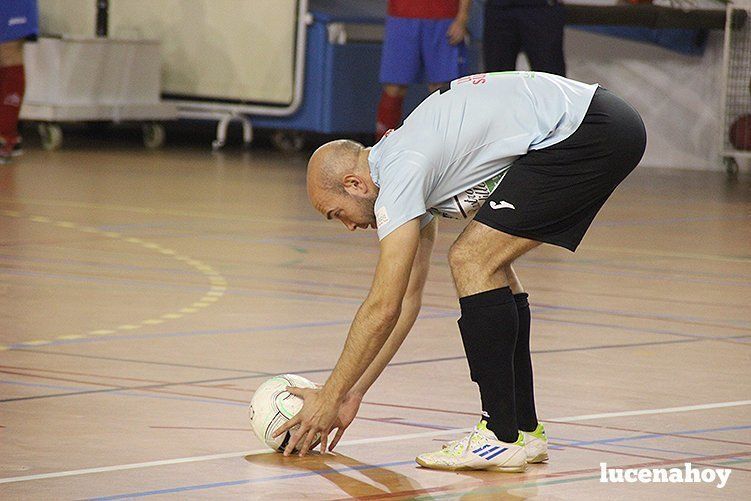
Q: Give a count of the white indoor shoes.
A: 2